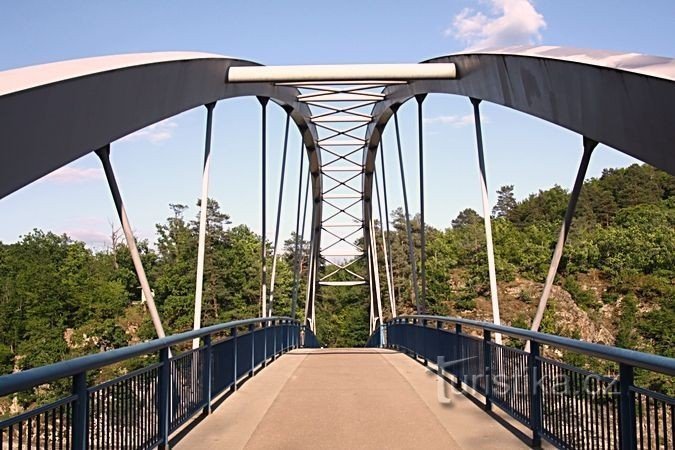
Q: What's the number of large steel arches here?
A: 2